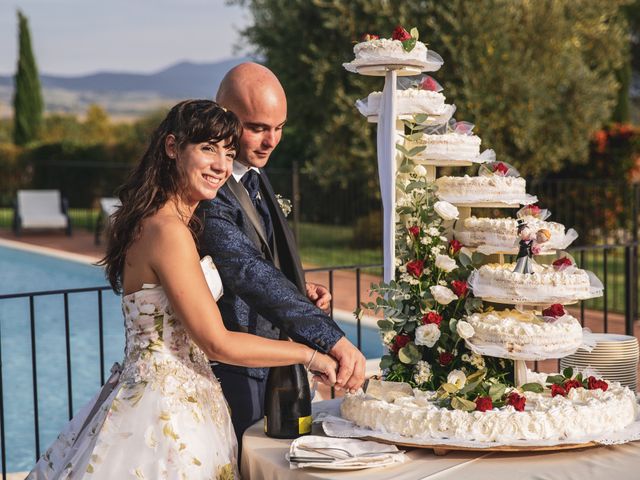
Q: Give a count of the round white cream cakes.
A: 8